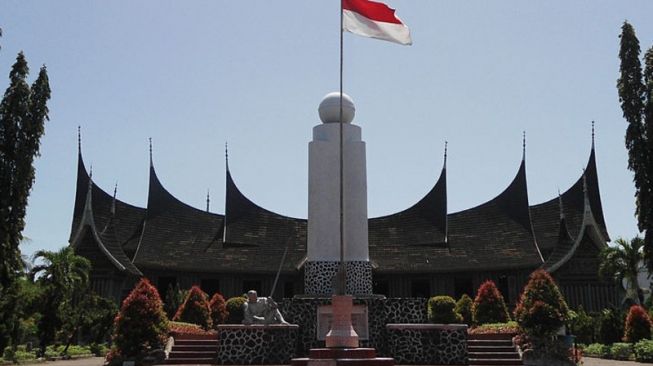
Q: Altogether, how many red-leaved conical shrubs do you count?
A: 6